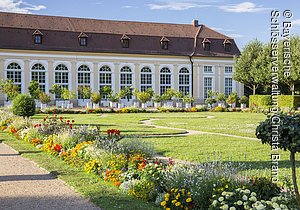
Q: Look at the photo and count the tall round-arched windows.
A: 9